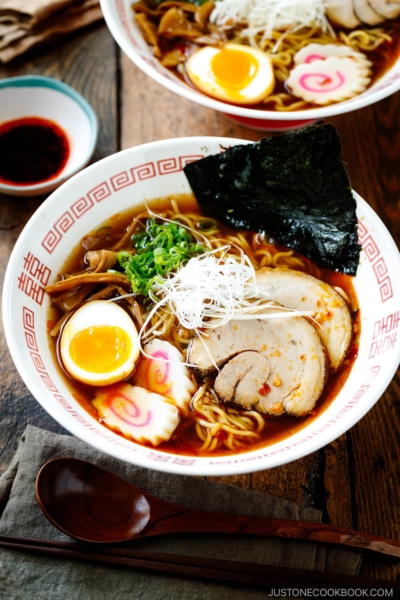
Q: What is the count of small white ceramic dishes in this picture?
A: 1